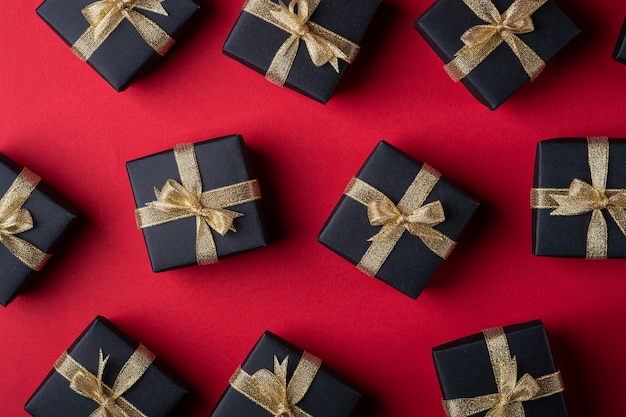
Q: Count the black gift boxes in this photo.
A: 11